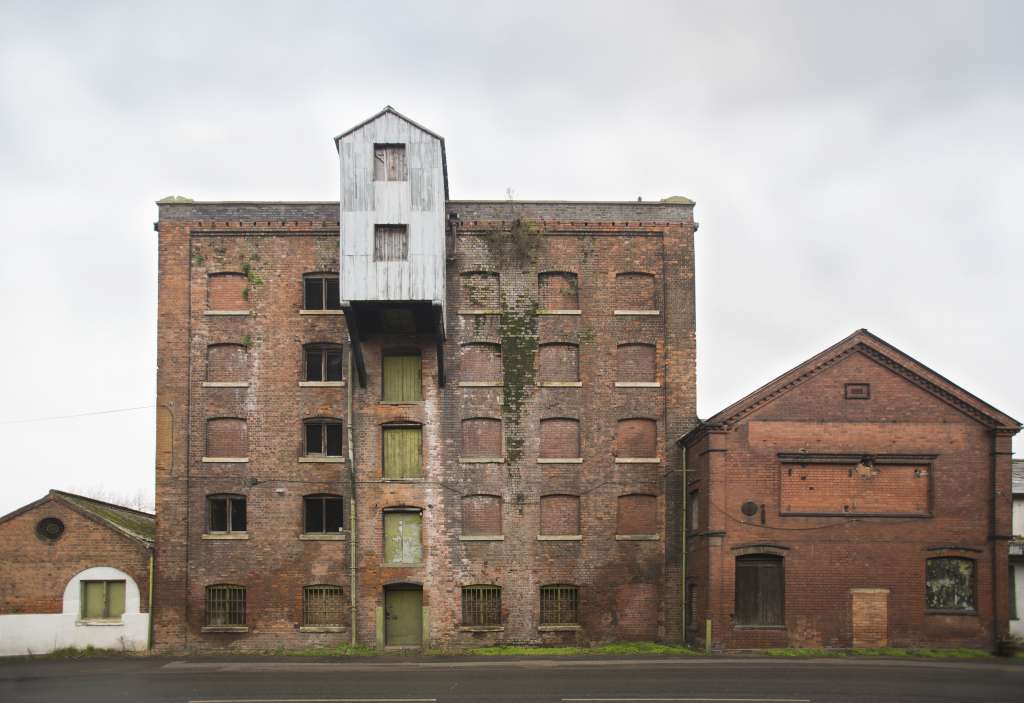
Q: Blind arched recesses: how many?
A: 15